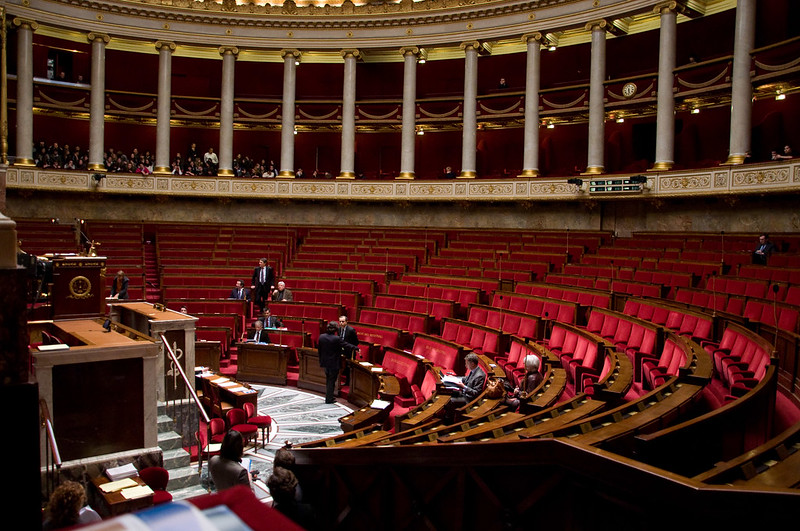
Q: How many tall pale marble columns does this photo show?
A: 12